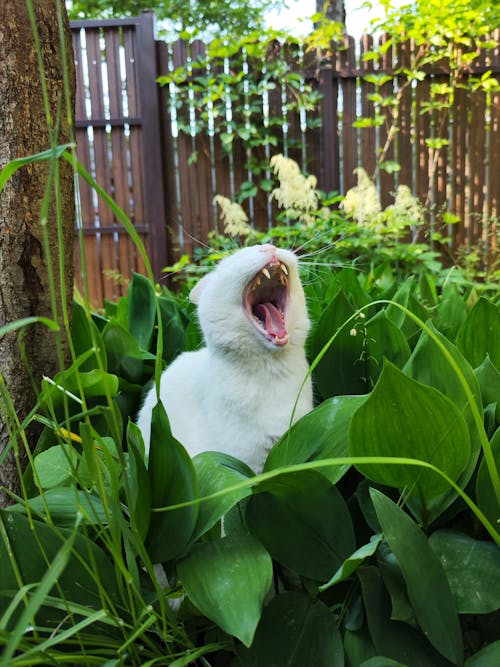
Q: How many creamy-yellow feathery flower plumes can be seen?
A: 4